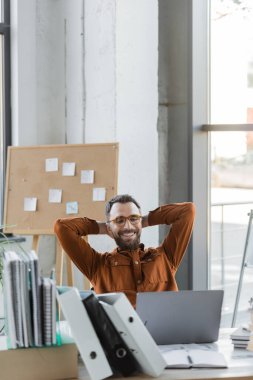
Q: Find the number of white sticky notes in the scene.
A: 6